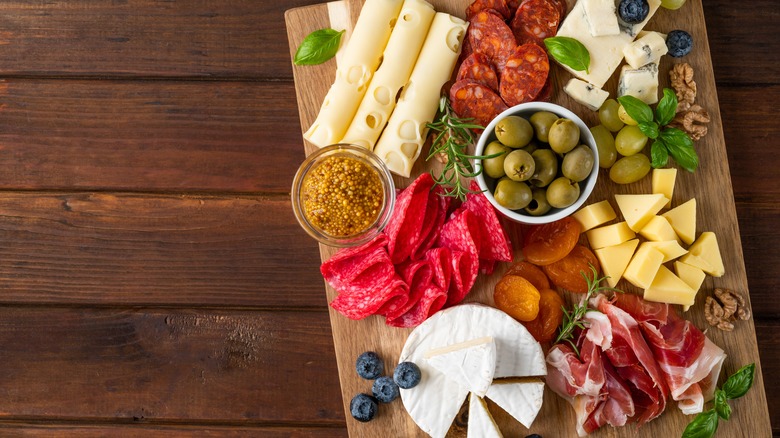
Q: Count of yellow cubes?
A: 12